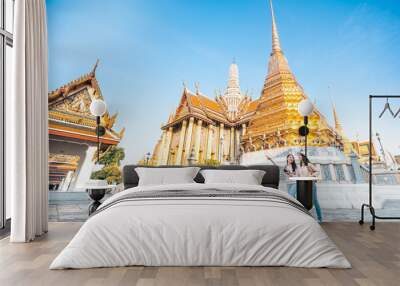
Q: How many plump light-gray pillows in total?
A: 2